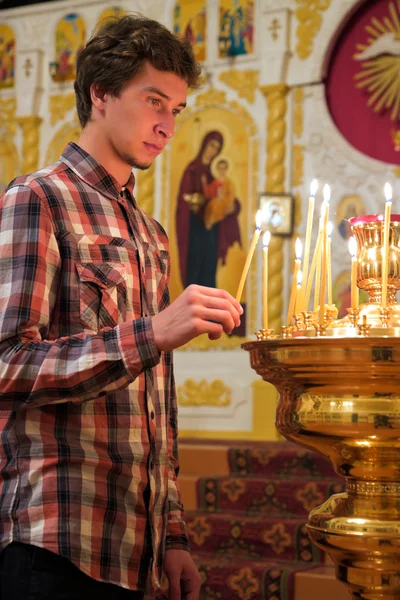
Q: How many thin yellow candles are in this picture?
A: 11